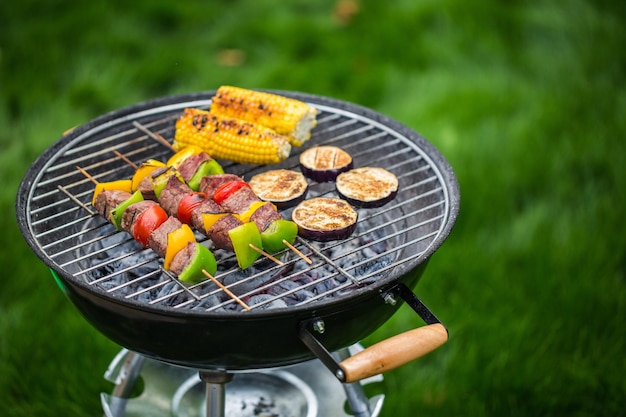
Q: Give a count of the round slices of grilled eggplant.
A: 4